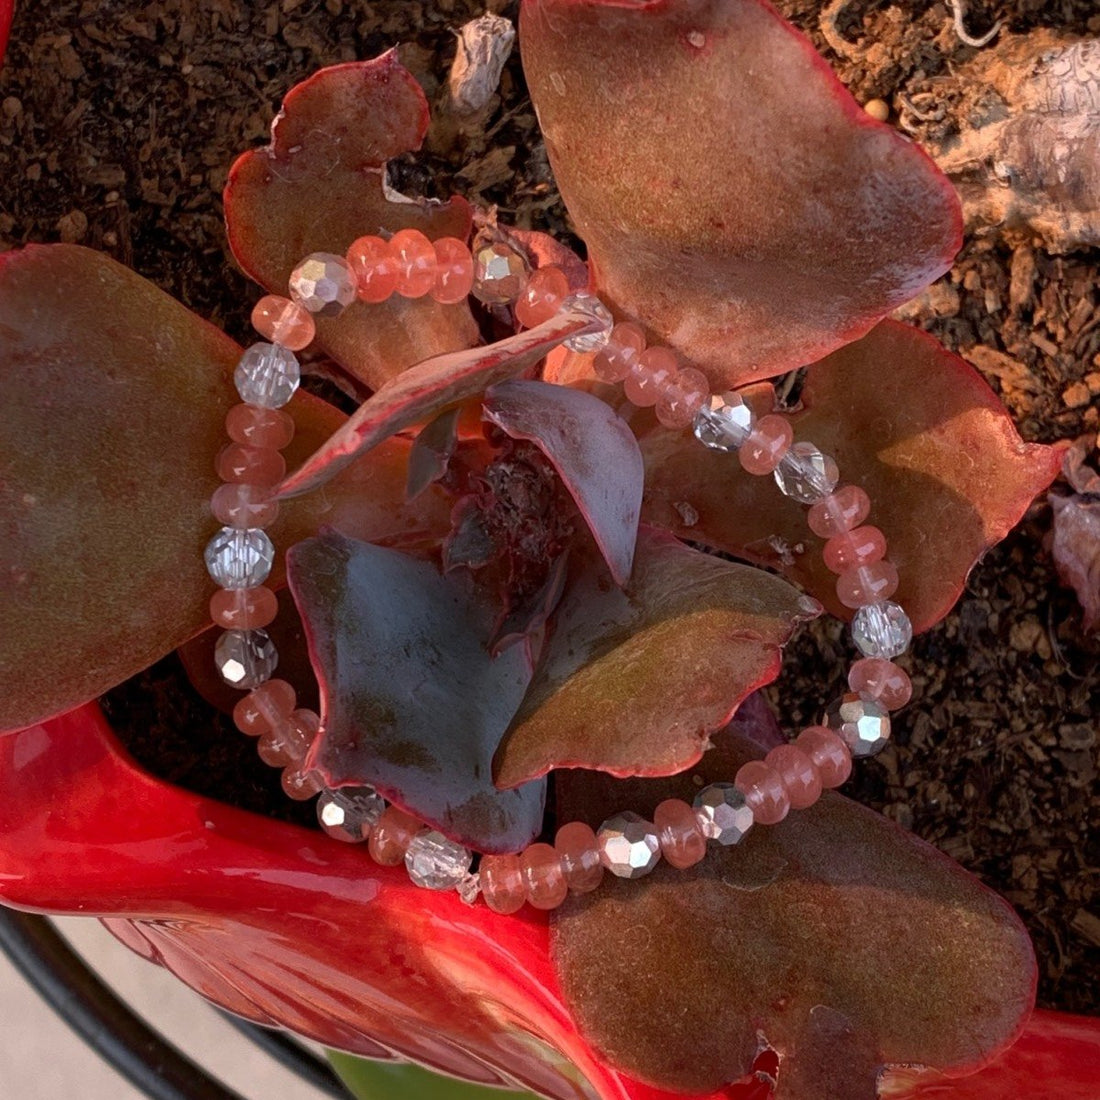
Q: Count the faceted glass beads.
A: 14